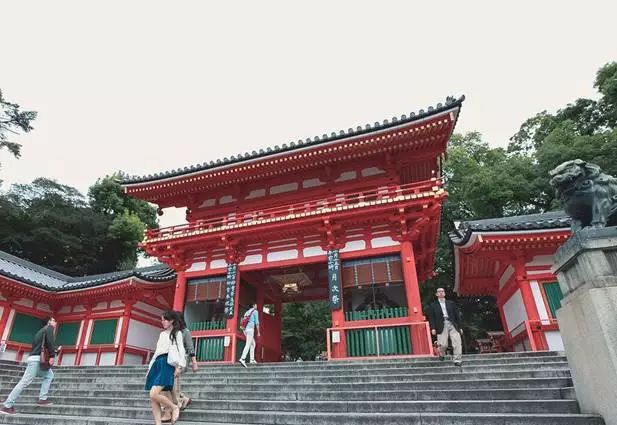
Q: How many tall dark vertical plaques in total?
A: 2